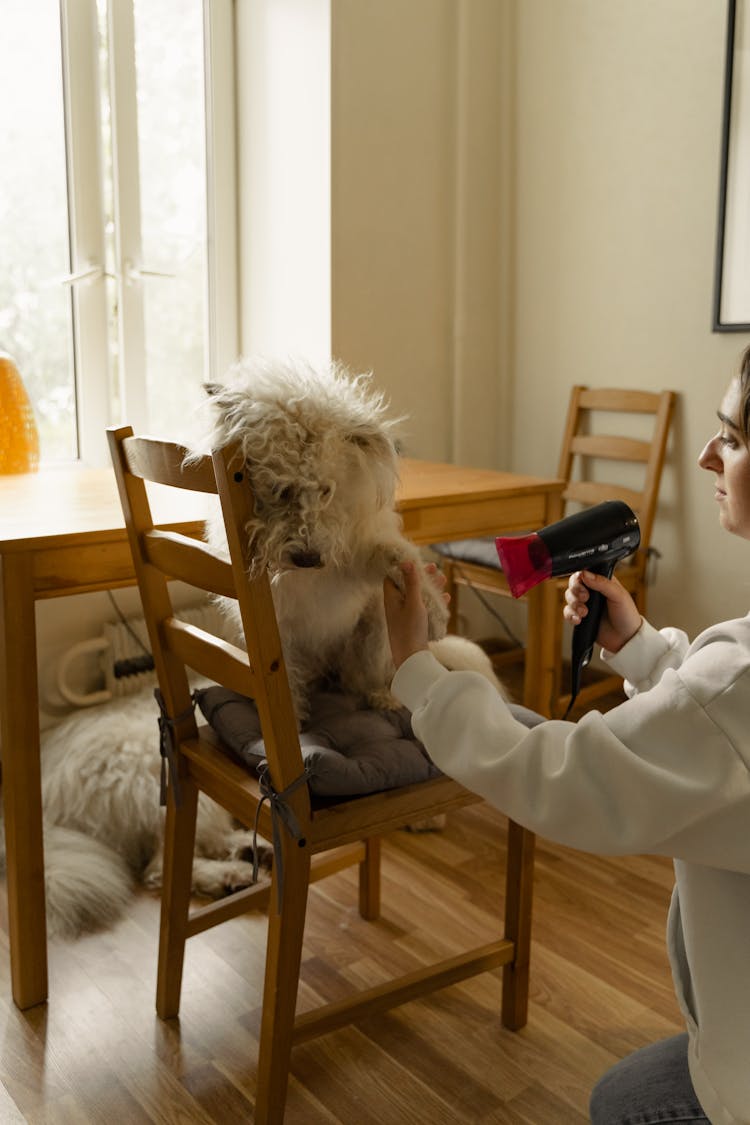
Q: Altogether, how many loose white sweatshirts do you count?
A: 1